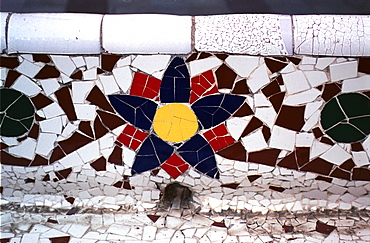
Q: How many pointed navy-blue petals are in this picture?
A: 5